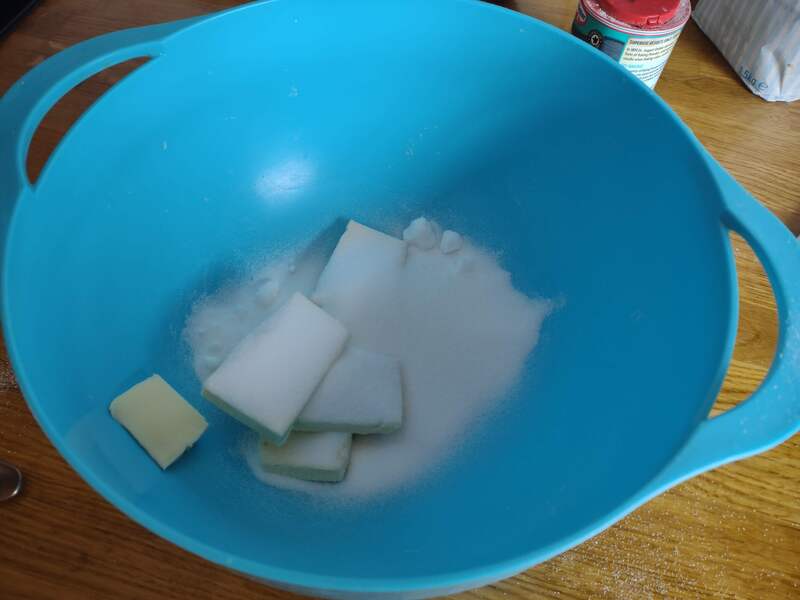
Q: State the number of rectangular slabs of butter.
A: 5